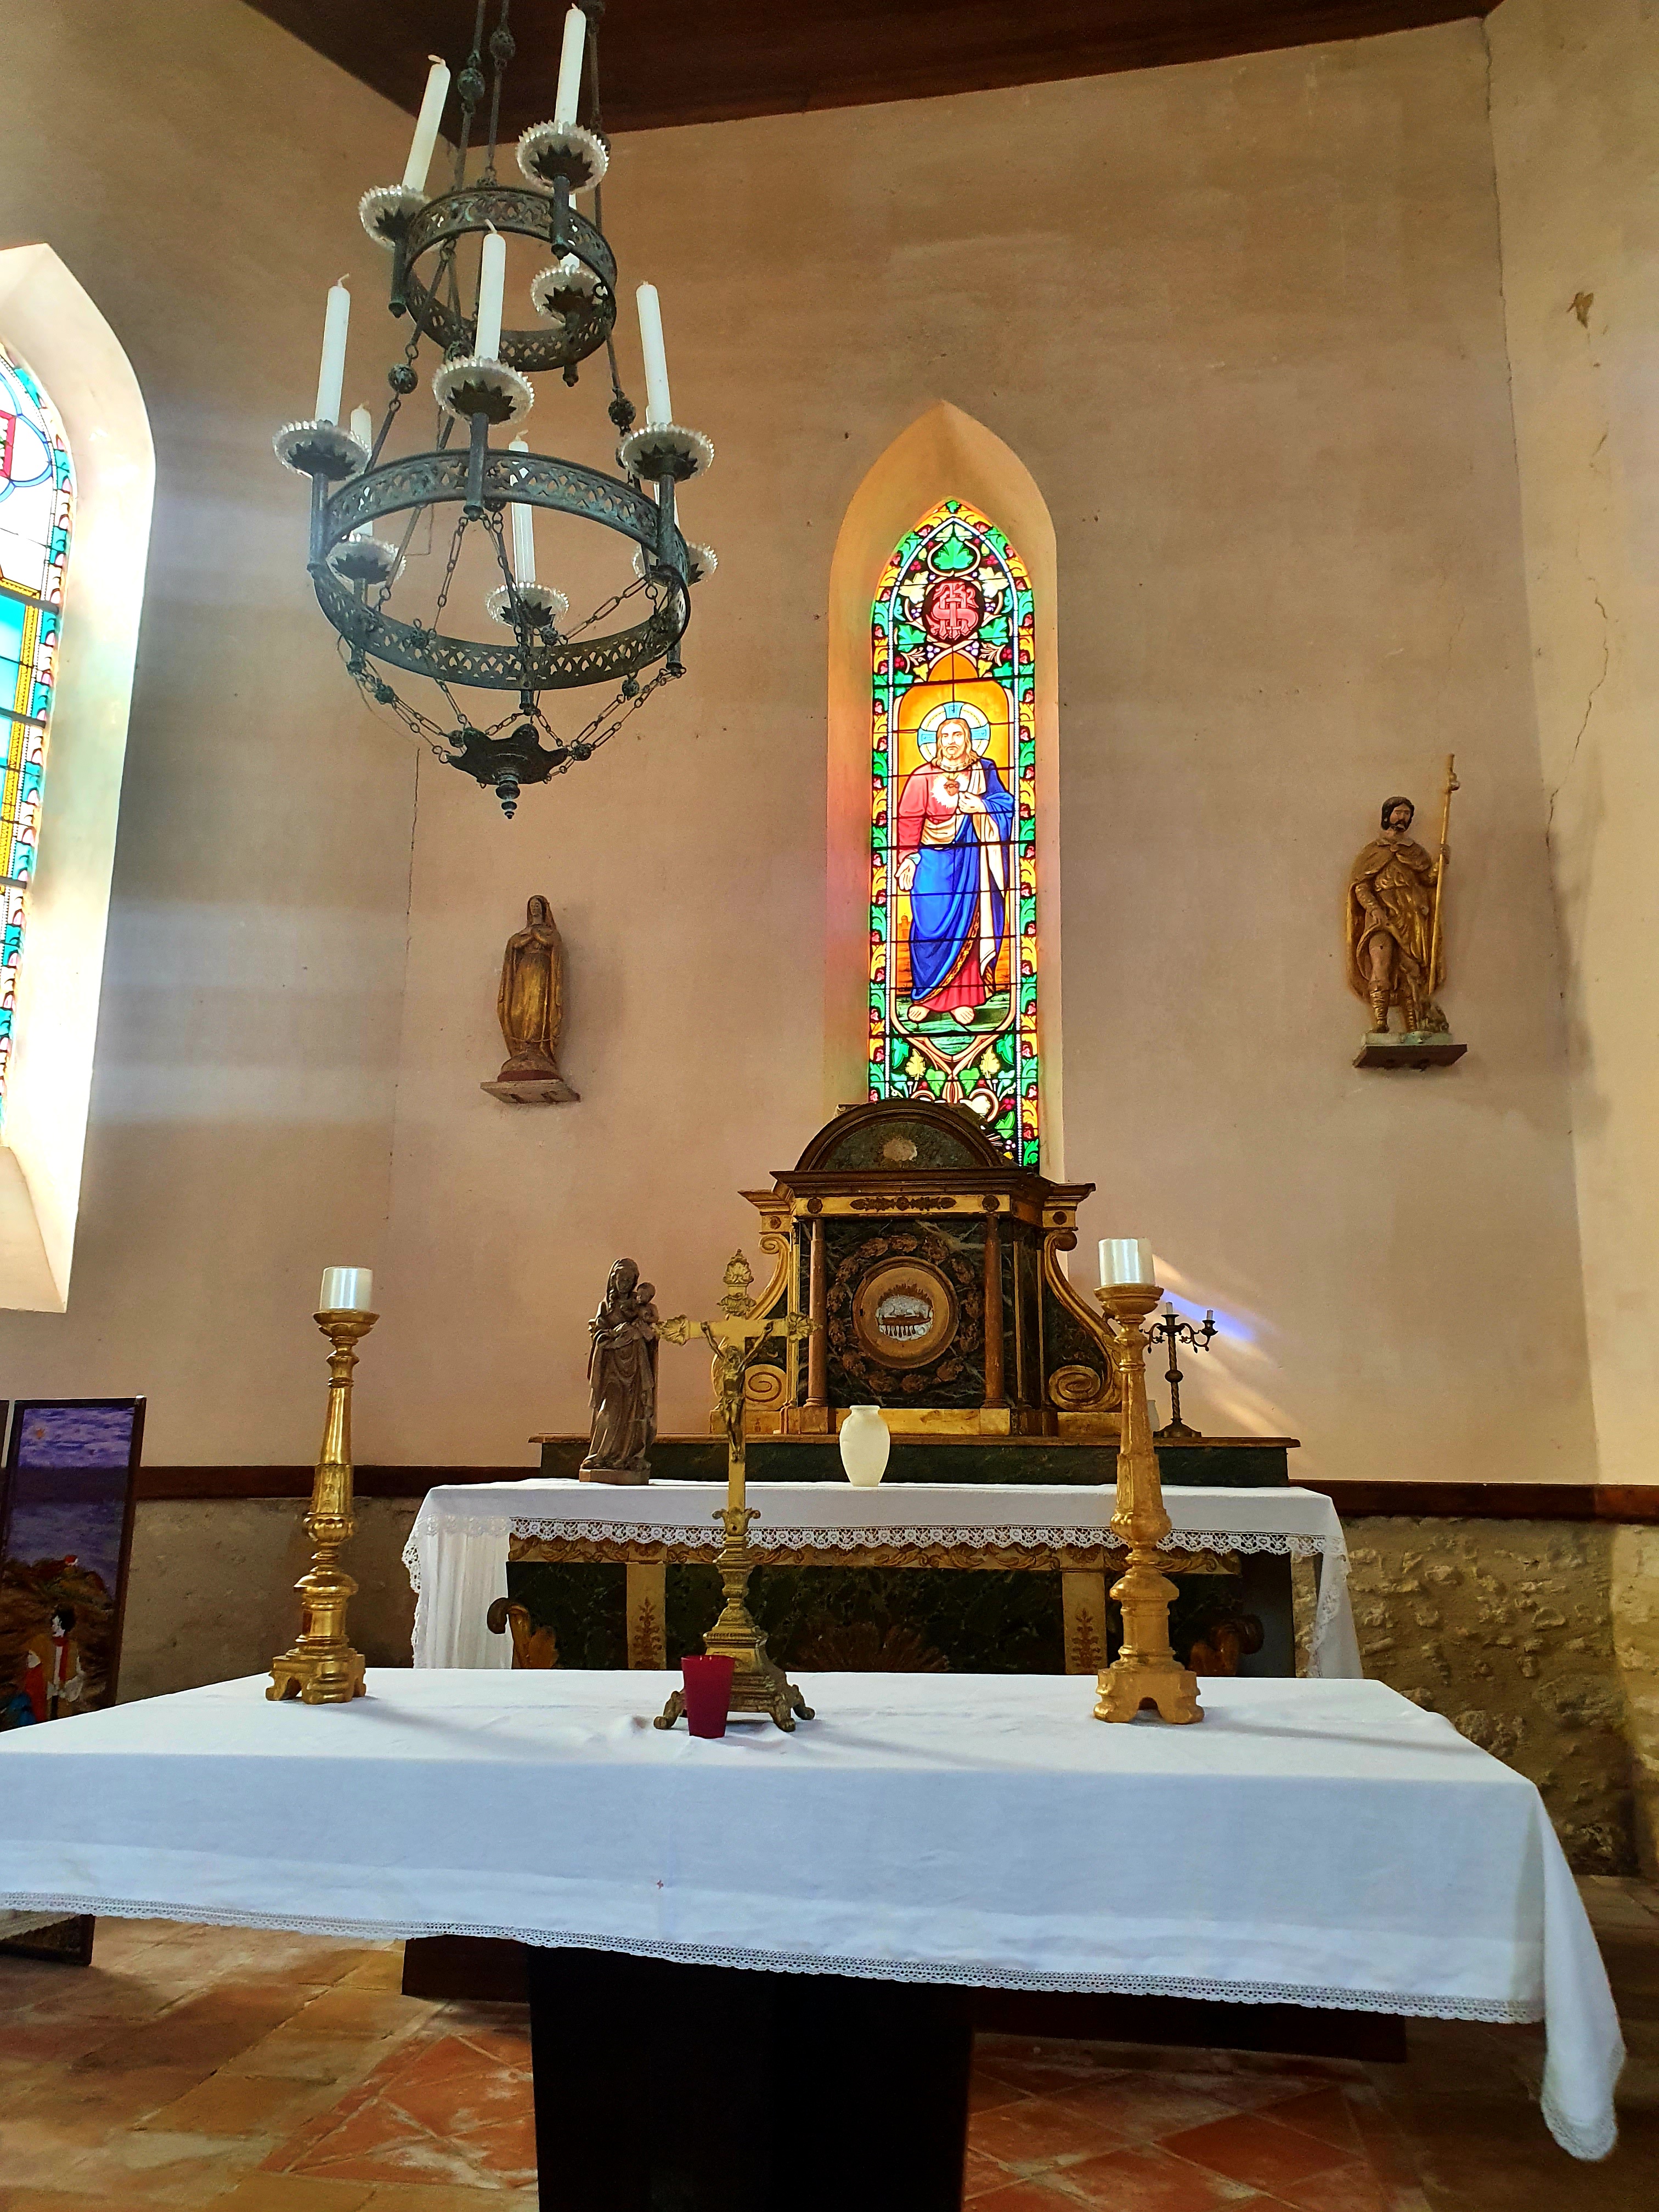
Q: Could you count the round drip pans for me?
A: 9